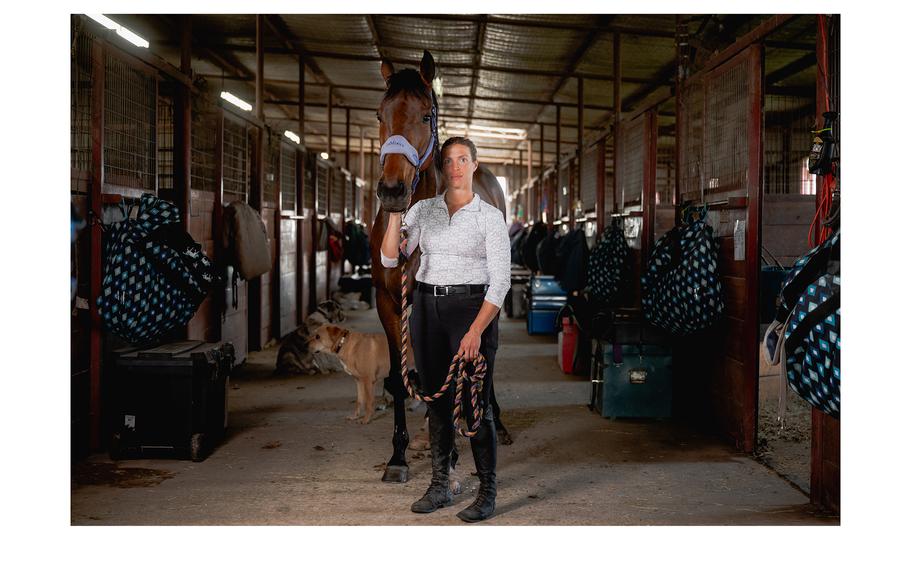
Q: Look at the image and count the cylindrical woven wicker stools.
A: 0